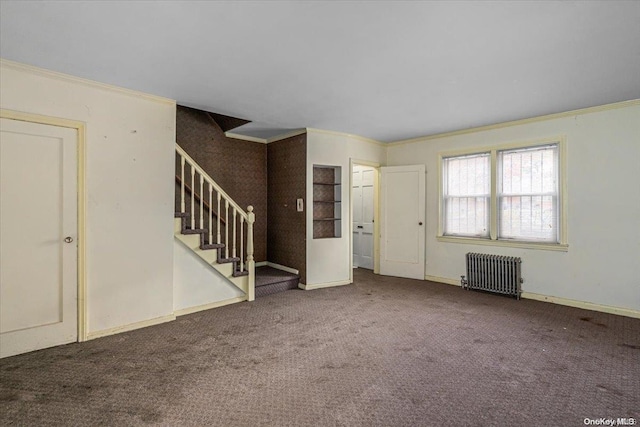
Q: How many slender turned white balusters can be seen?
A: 8